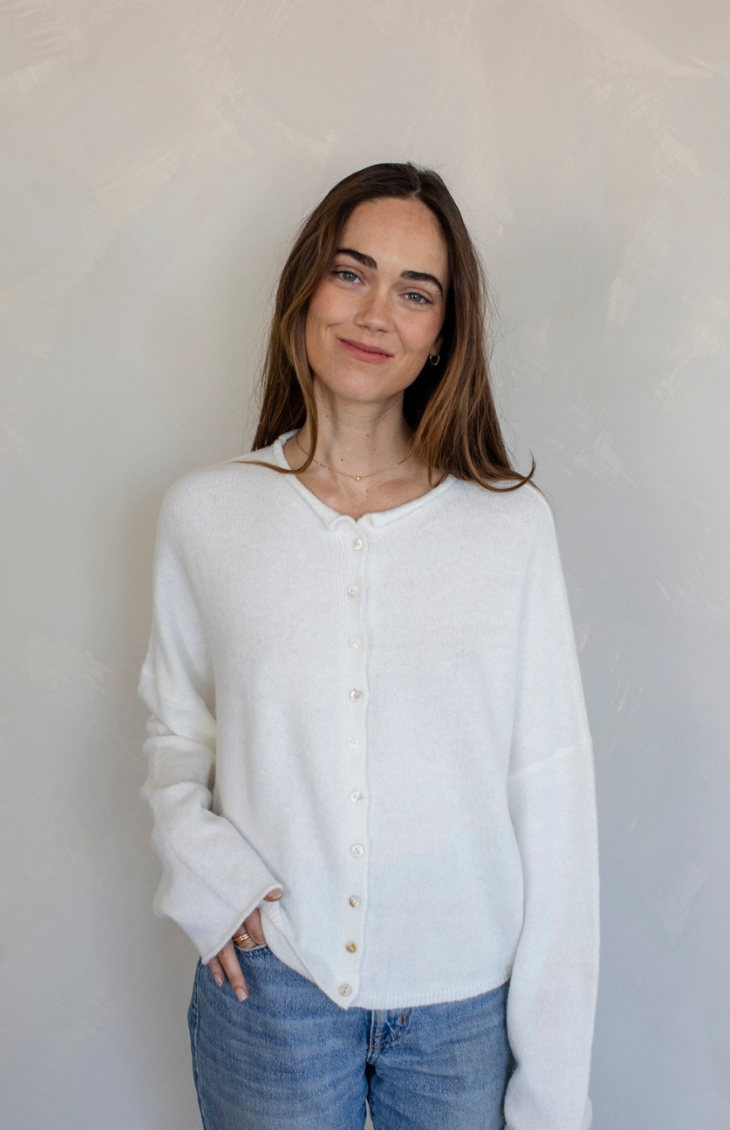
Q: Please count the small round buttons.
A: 10